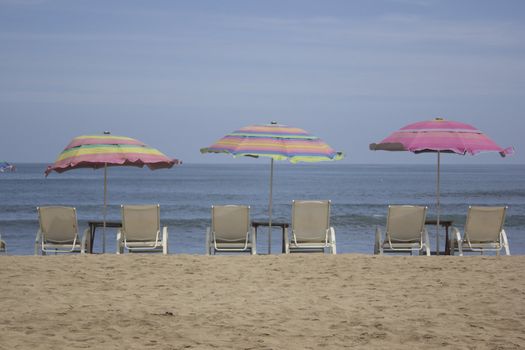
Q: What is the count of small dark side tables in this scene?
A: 3